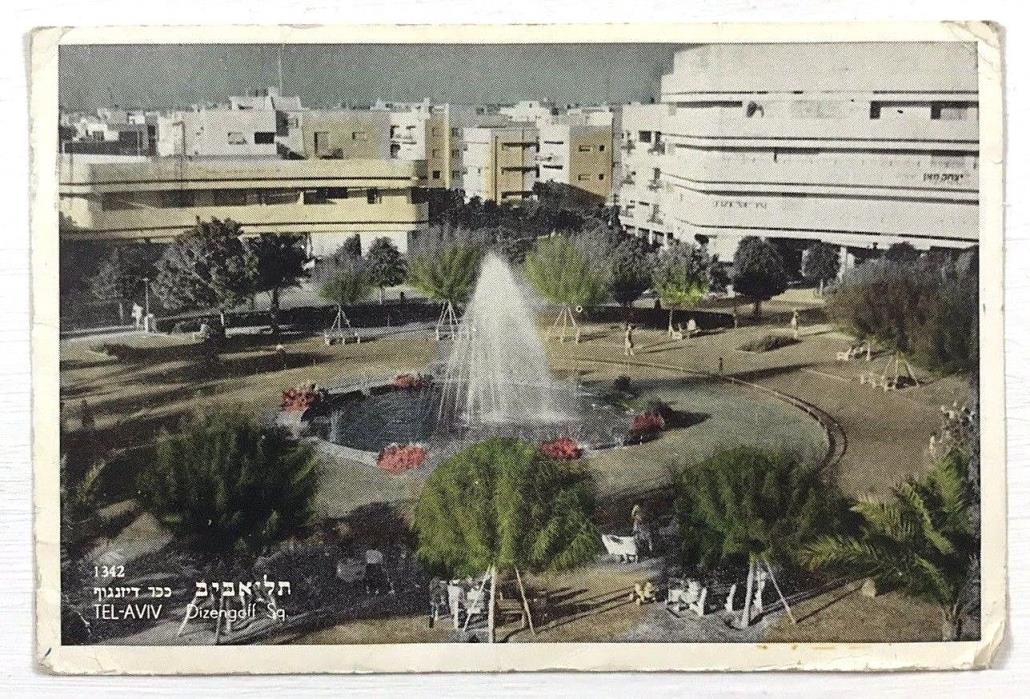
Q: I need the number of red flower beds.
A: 5